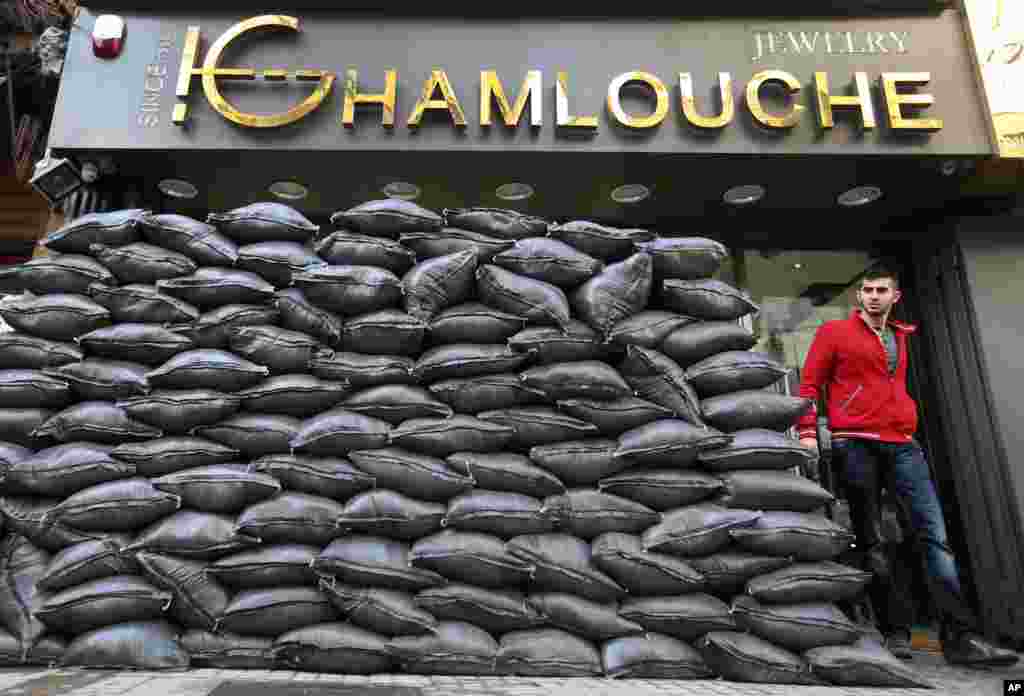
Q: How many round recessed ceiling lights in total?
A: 7